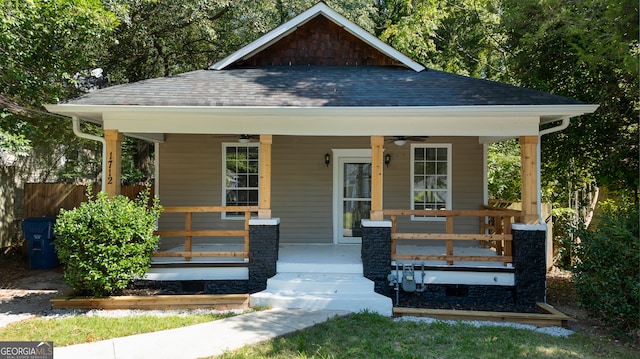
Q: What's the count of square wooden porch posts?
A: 4